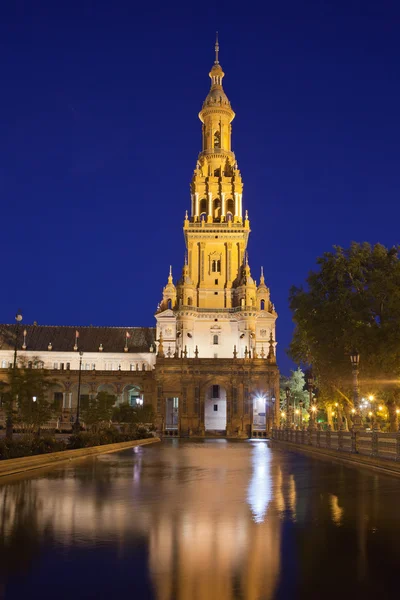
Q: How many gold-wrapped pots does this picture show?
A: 0